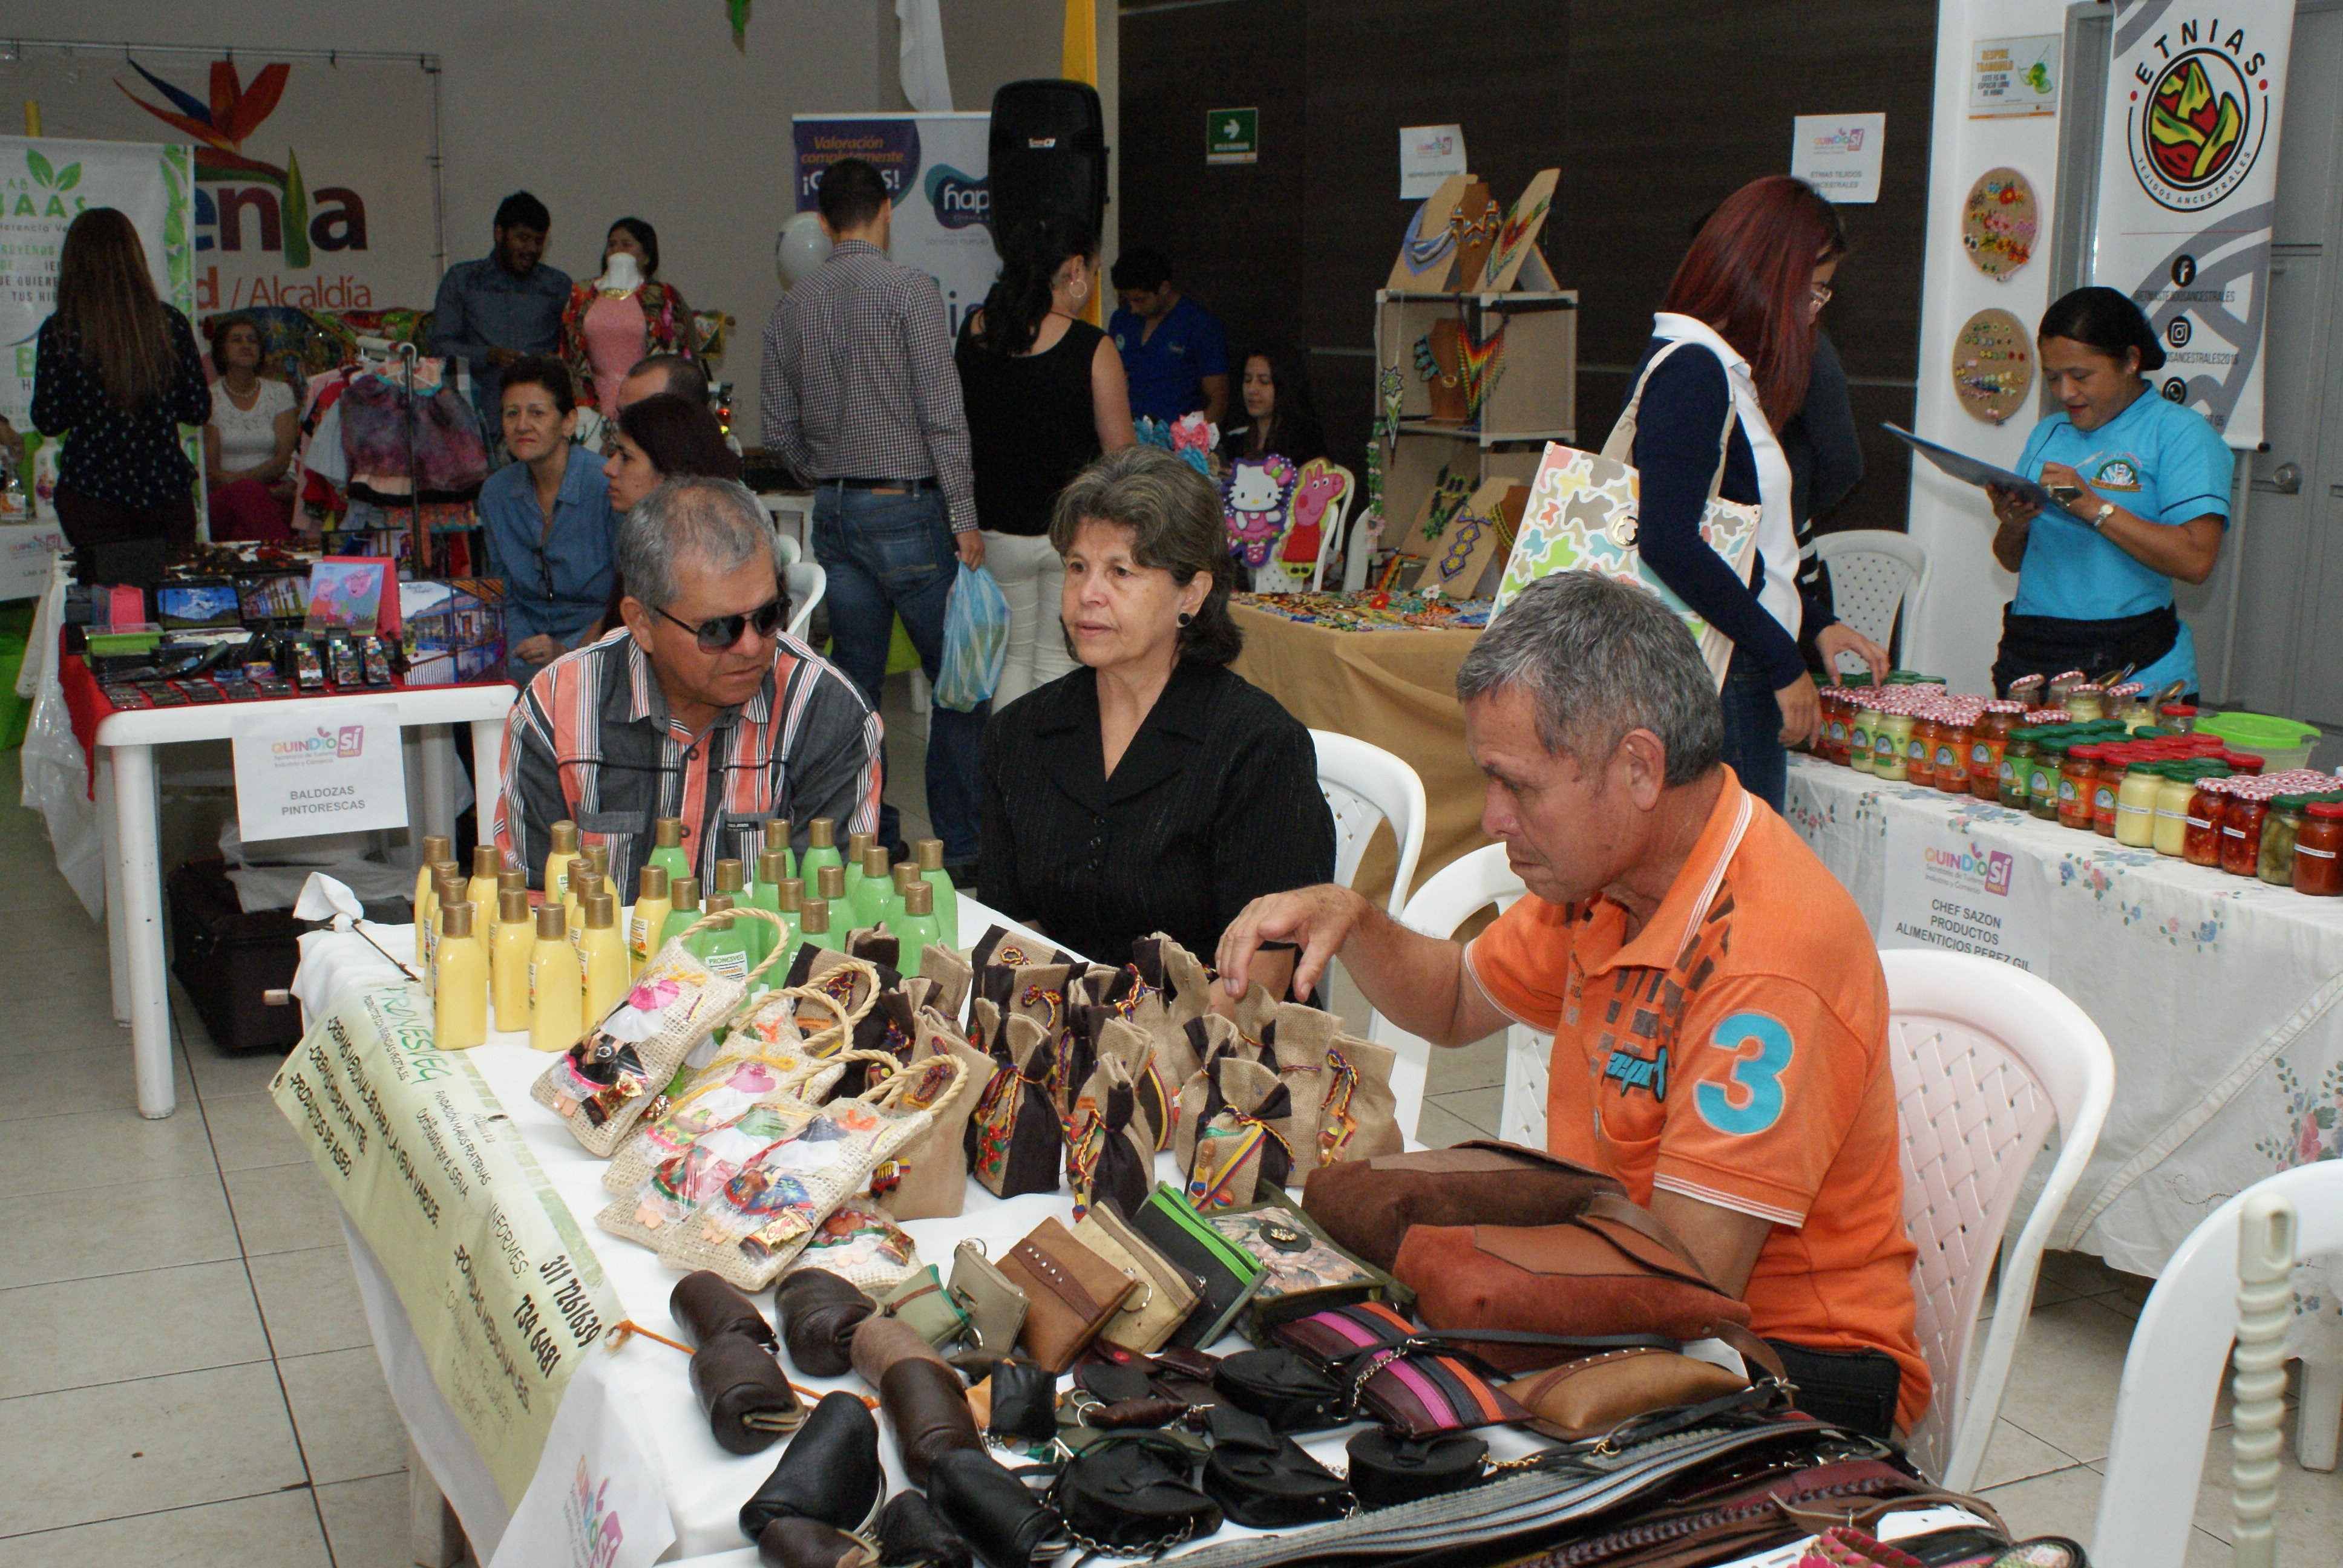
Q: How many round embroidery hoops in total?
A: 2